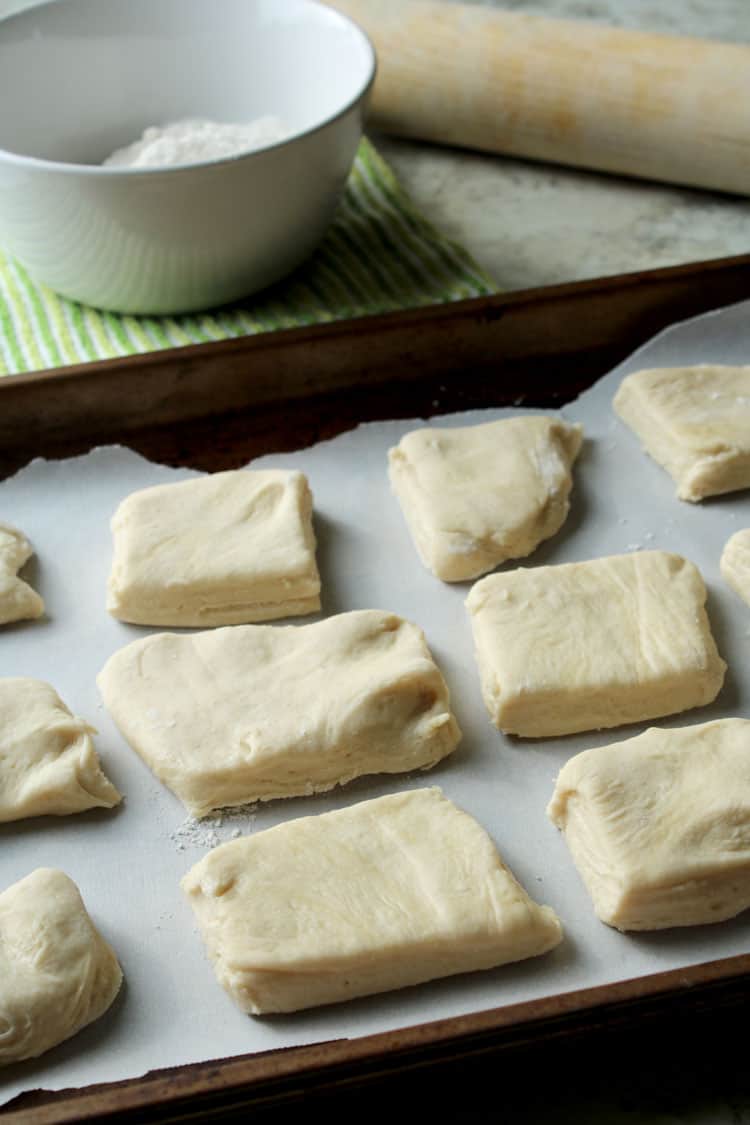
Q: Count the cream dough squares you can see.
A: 11